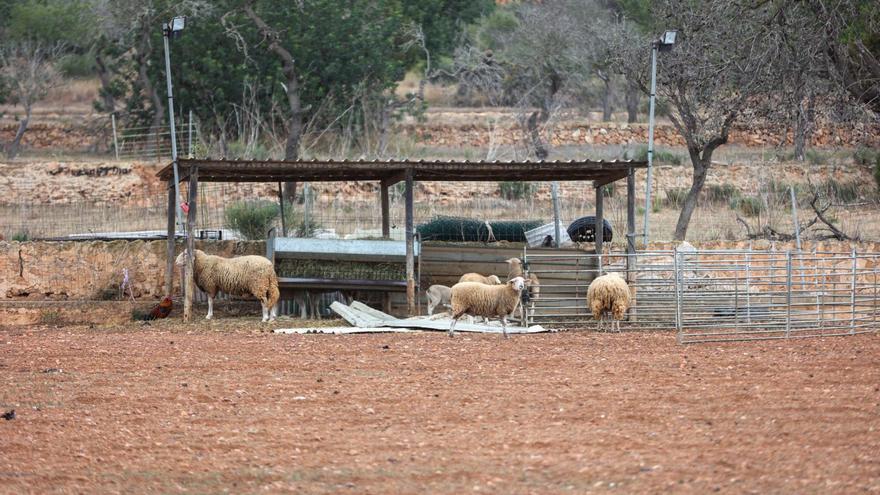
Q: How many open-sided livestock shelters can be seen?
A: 1